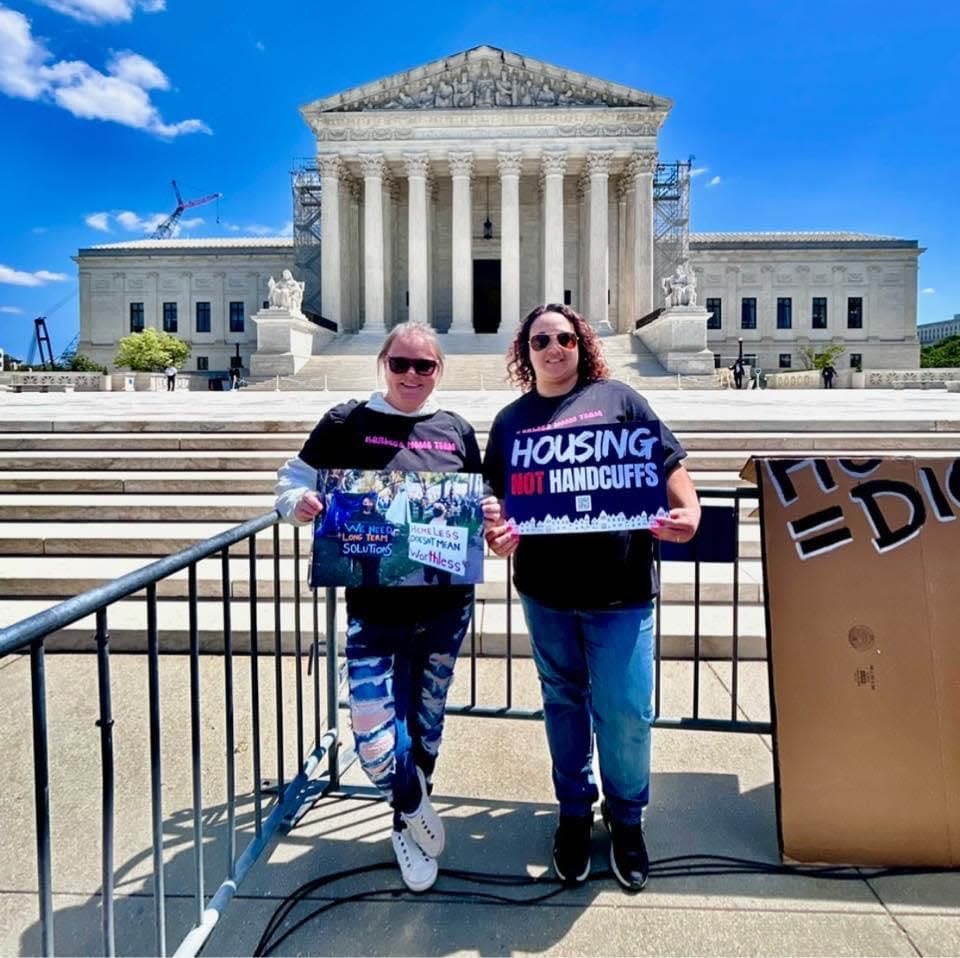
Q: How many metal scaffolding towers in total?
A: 2